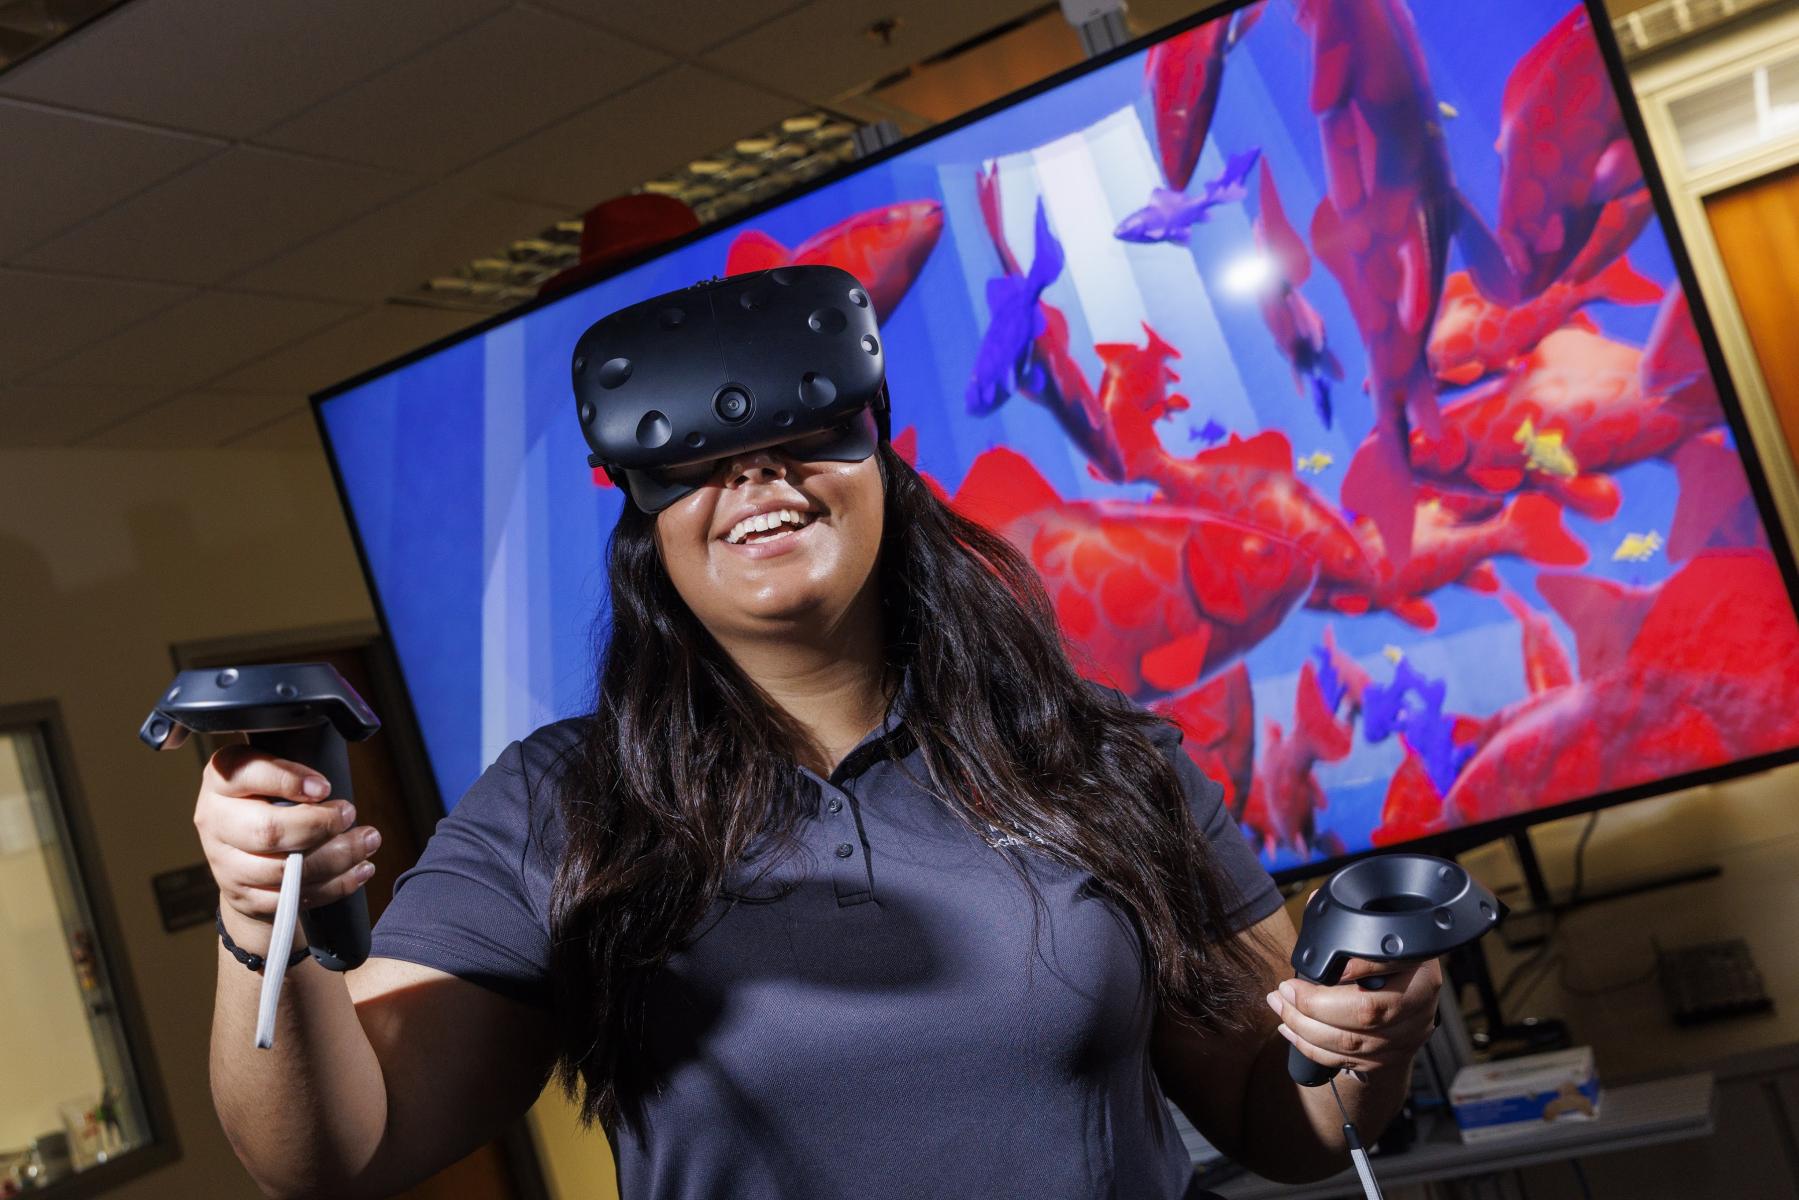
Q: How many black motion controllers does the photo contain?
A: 2